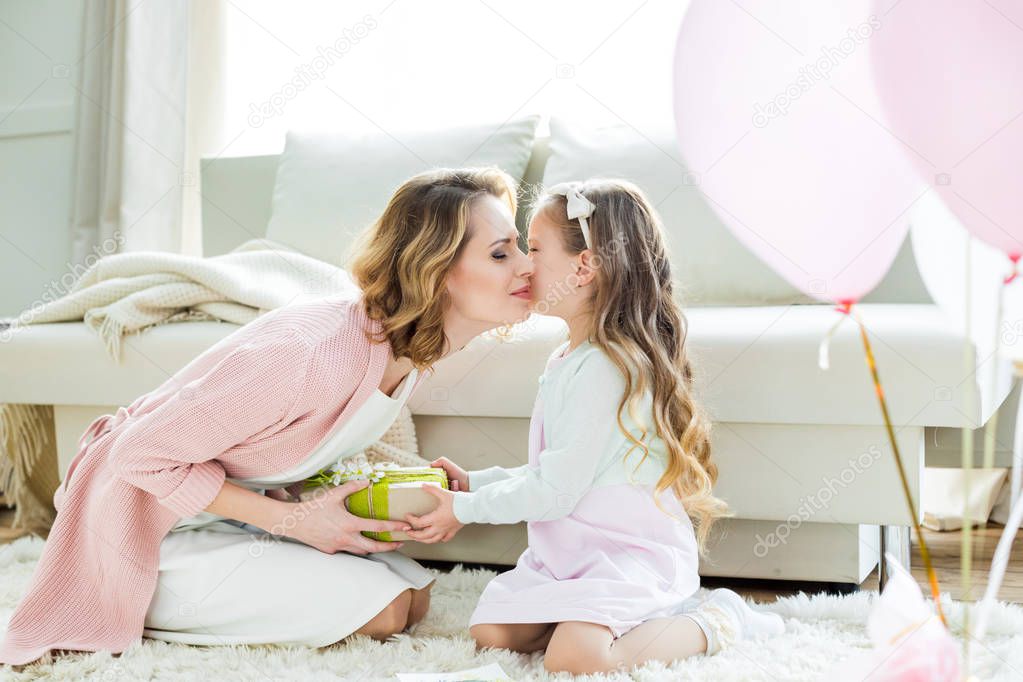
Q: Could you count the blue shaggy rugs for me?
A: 0